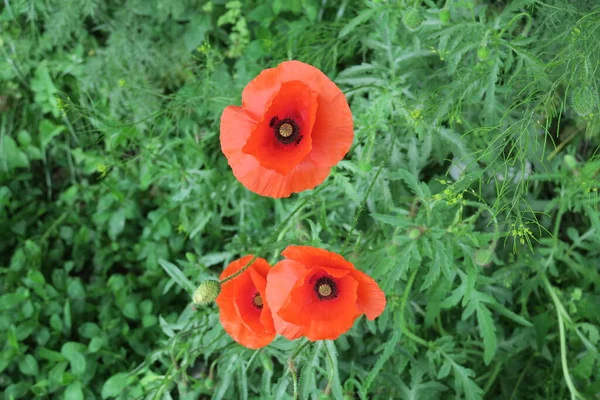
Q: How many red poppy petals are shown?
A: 12